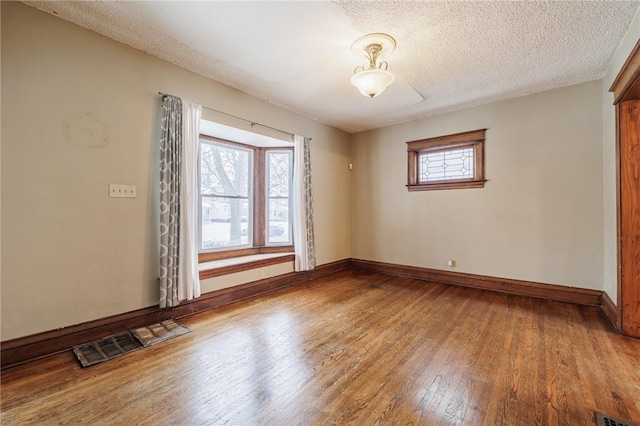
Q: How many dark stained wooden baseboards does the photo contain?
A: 3